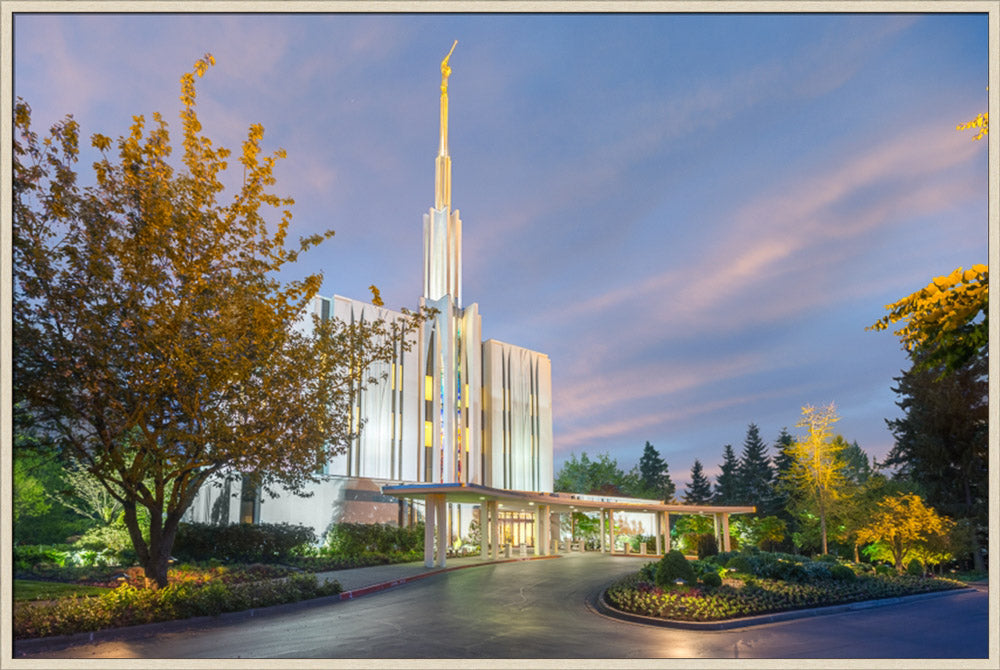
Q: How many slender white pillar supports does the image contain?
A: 12